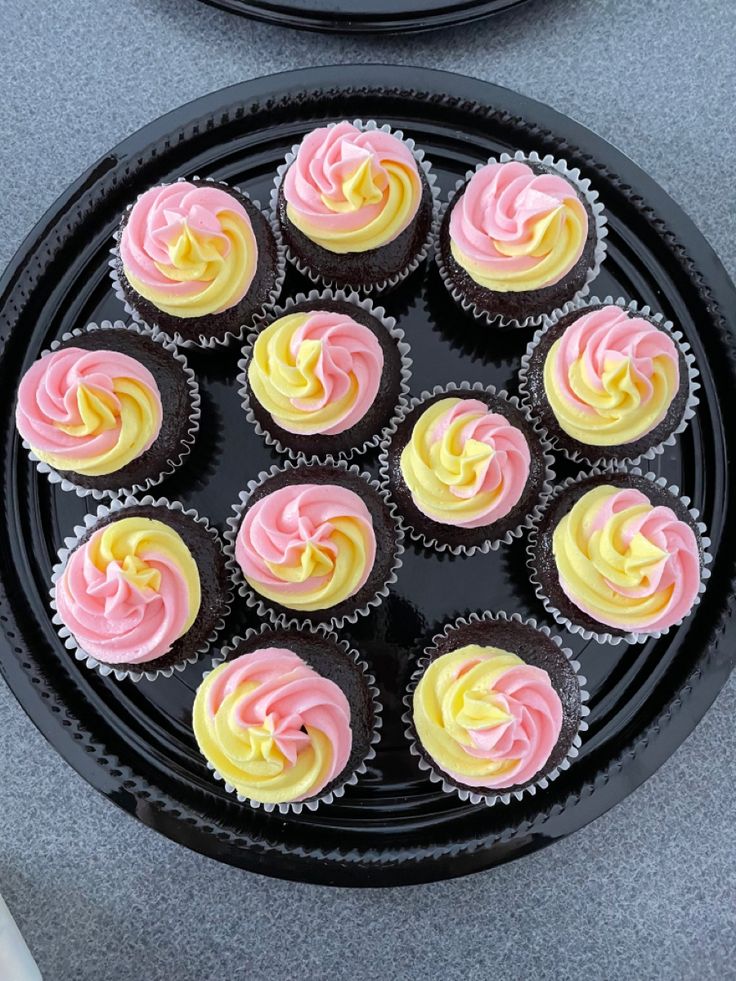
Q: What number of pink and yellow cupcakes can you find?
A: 12